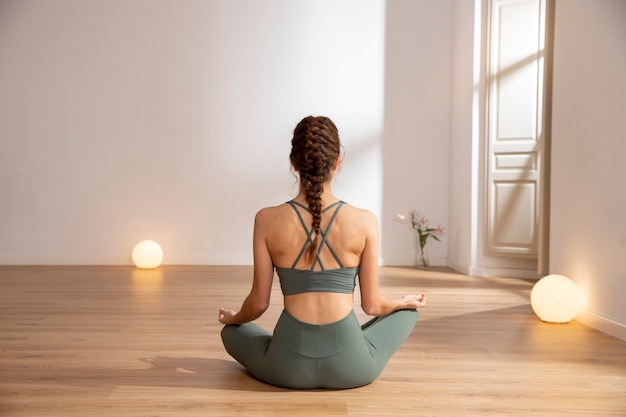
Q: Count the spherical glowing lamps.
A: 2